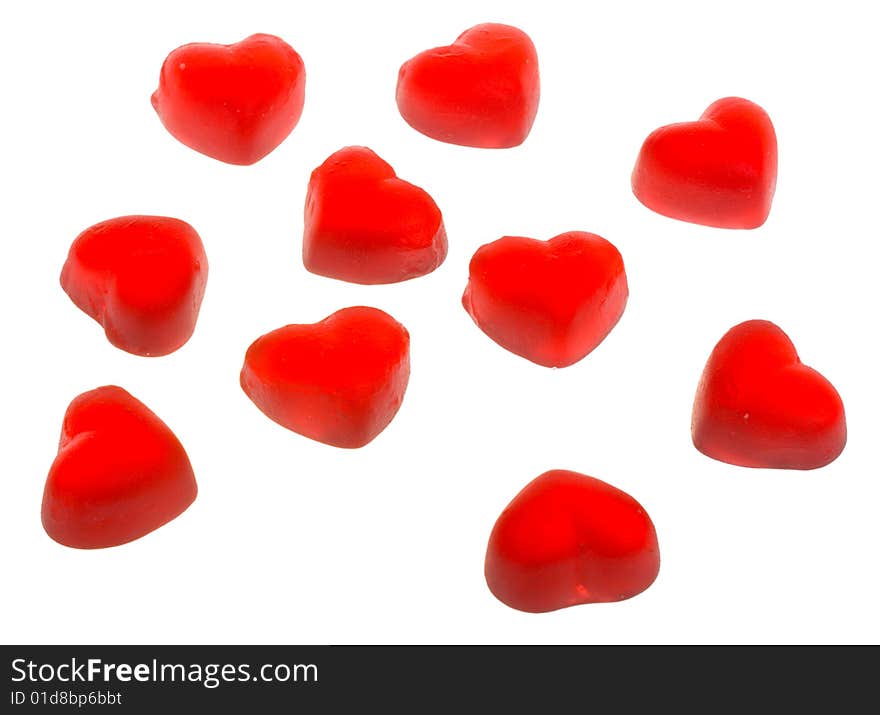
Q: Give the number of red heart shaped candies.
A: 10